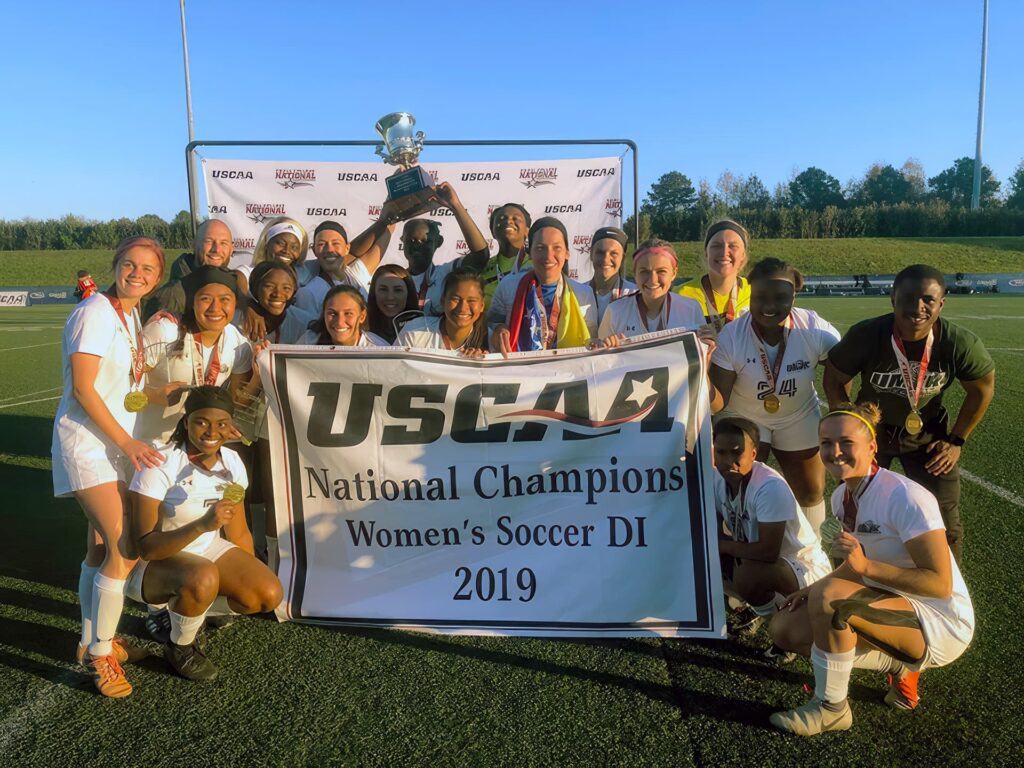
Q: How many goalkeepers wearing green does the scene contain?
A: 1